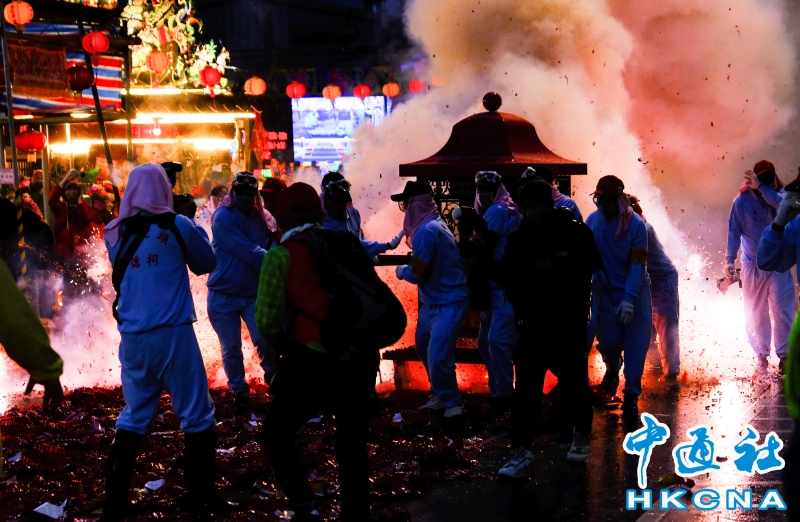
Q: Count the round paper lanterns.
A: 12